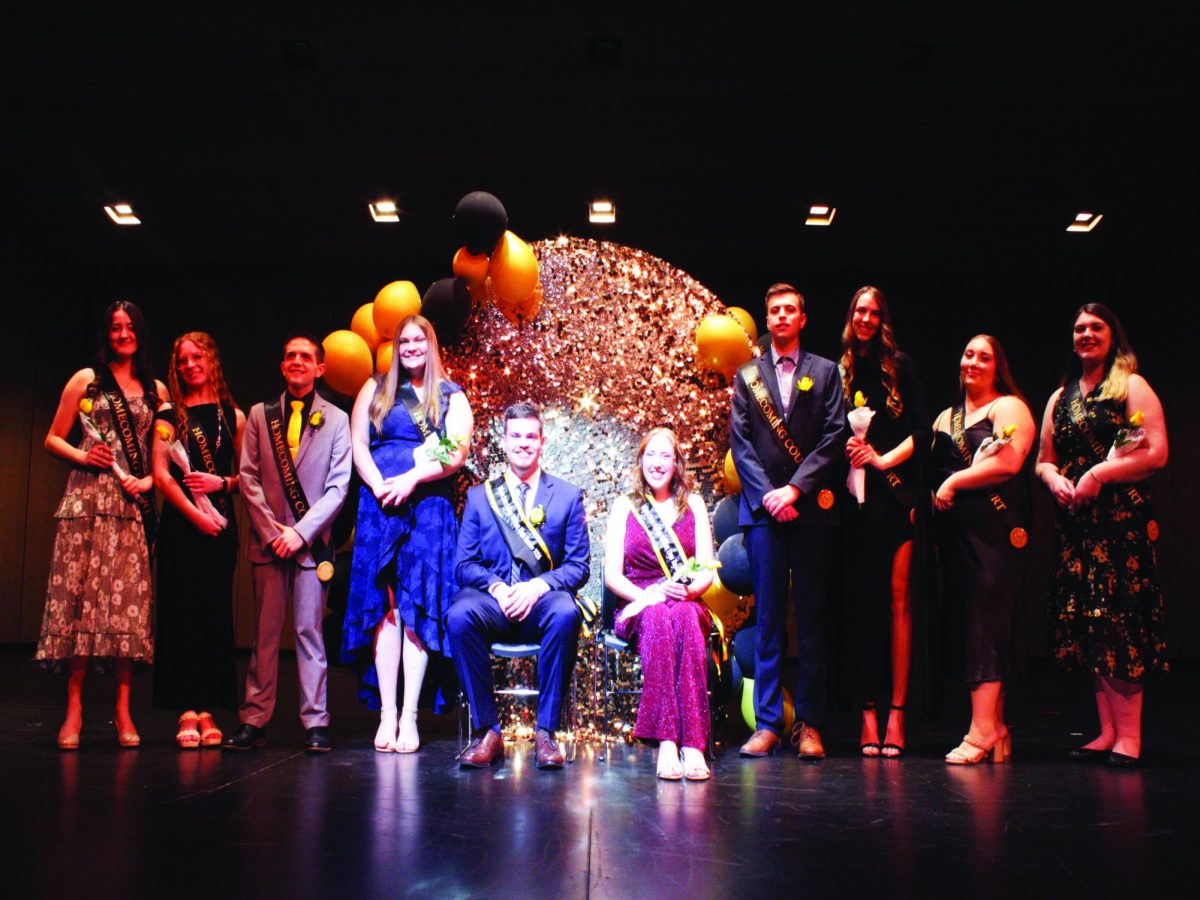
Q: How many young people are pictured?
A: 10